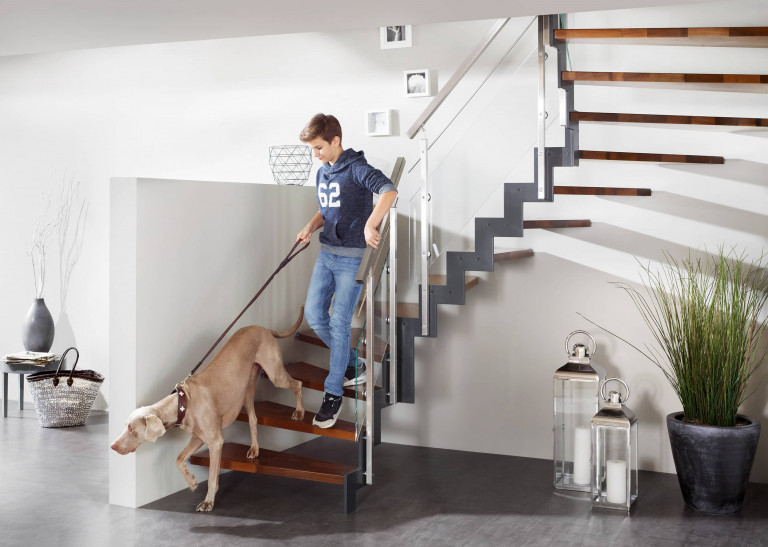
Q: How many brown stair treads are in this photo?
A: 13